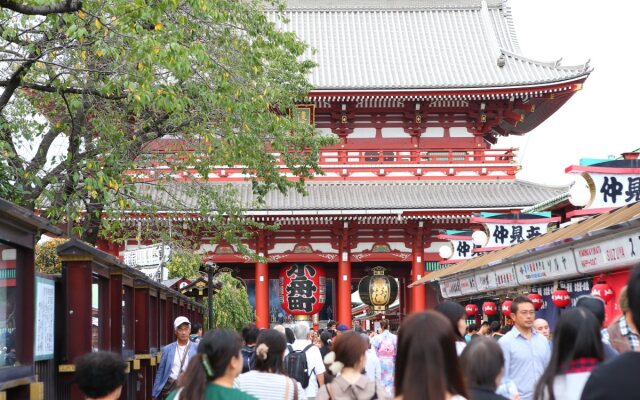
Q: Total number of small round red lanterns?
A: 6